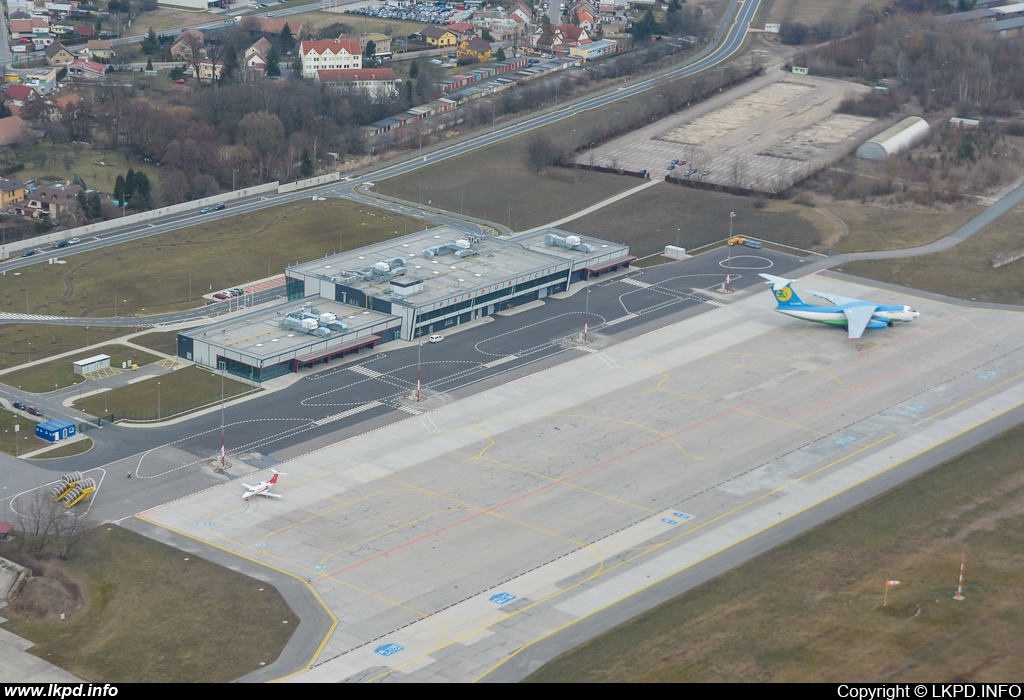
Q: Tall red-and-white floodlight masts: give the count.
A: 4